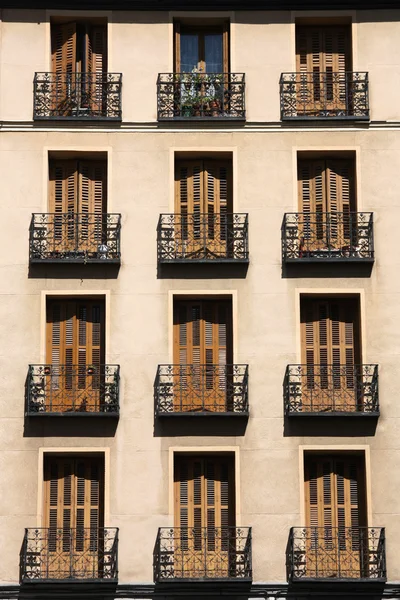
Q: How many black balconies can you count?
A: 12